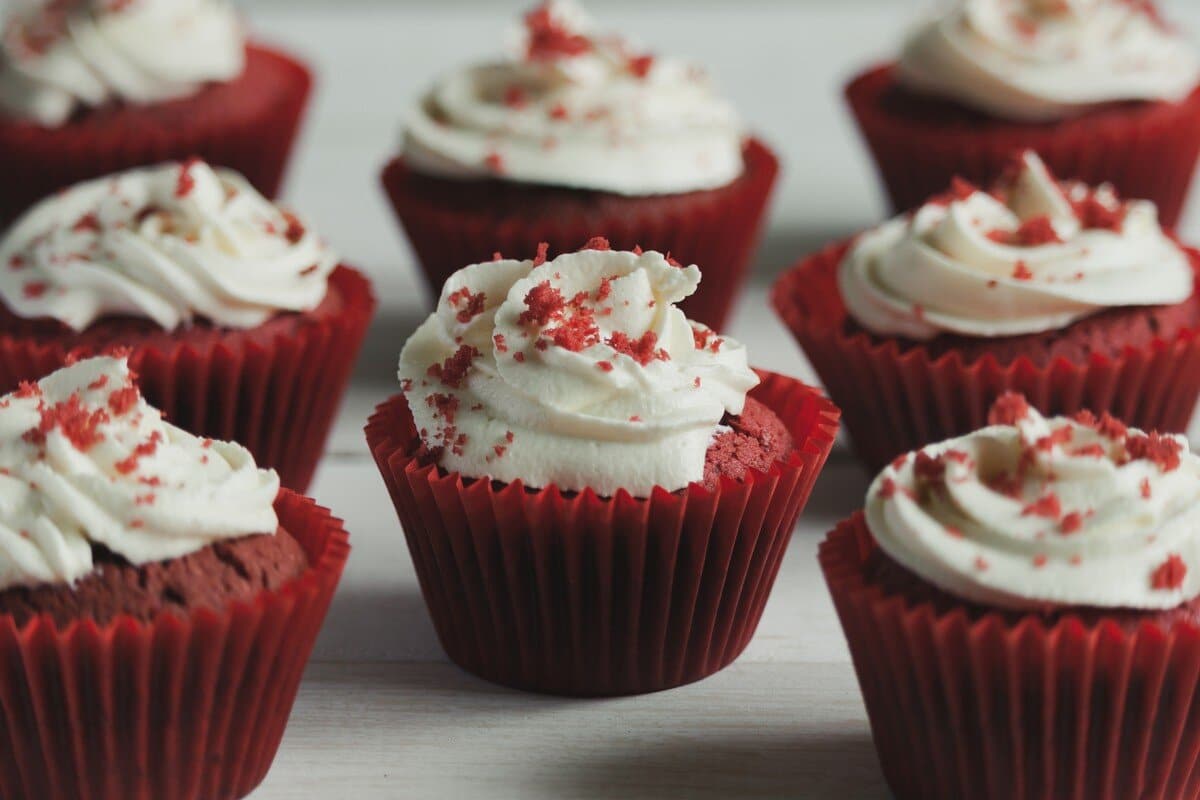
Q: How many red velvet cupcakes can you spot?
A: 8